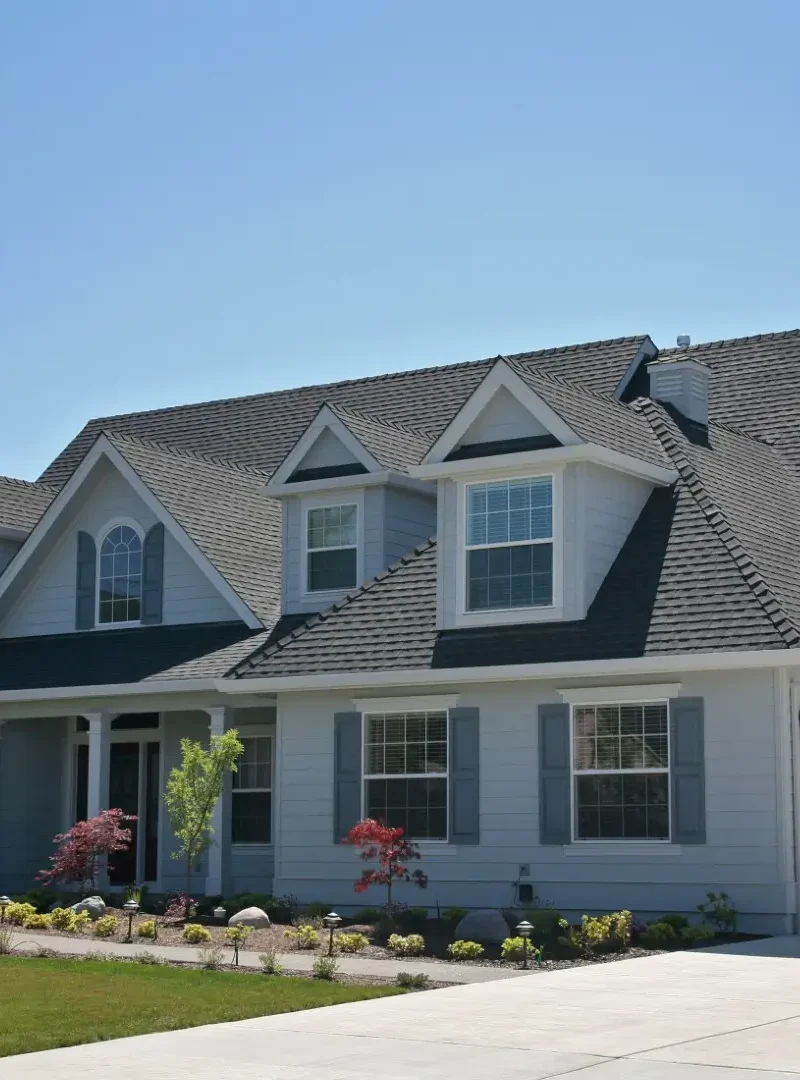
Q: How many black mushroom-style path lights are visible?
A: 4